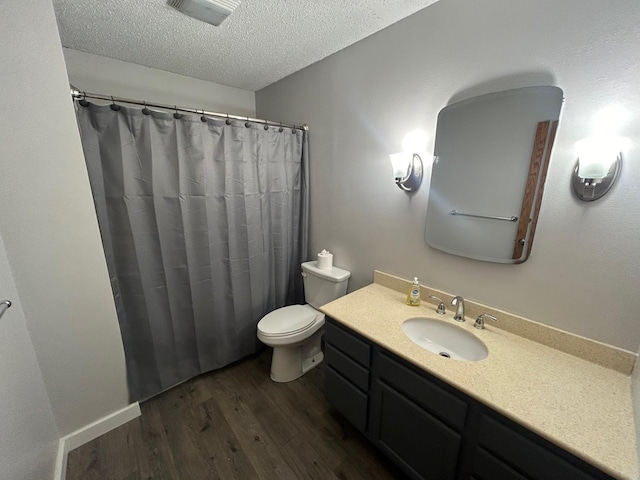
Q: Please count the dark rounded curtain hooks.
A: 10